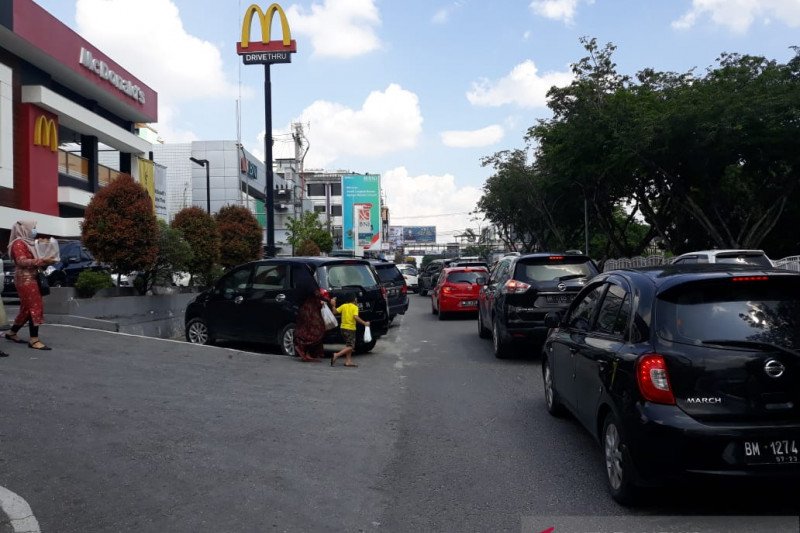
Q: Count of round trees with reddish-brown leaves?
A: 3